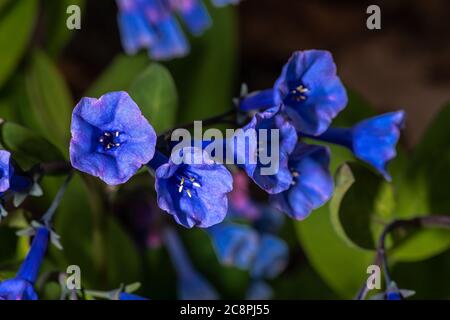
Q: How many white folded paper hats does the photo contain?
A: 0